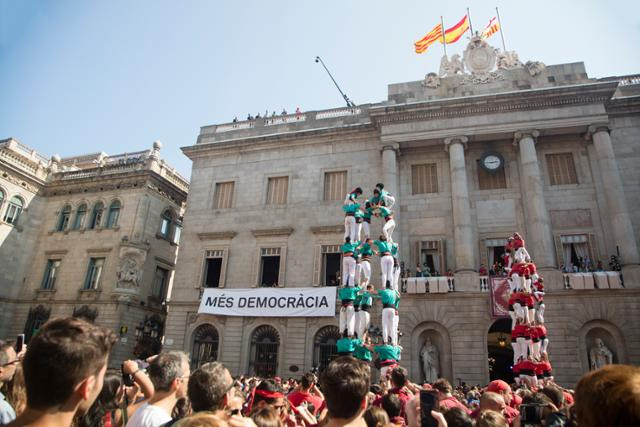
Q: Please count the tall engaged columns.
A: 4